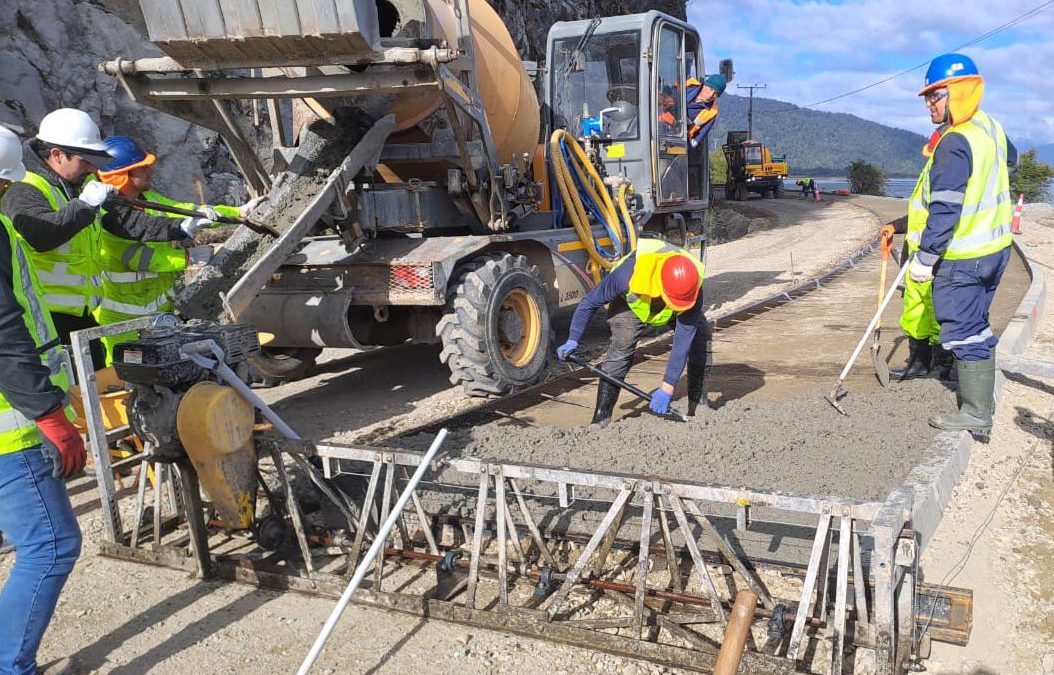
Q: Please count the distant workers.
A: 1